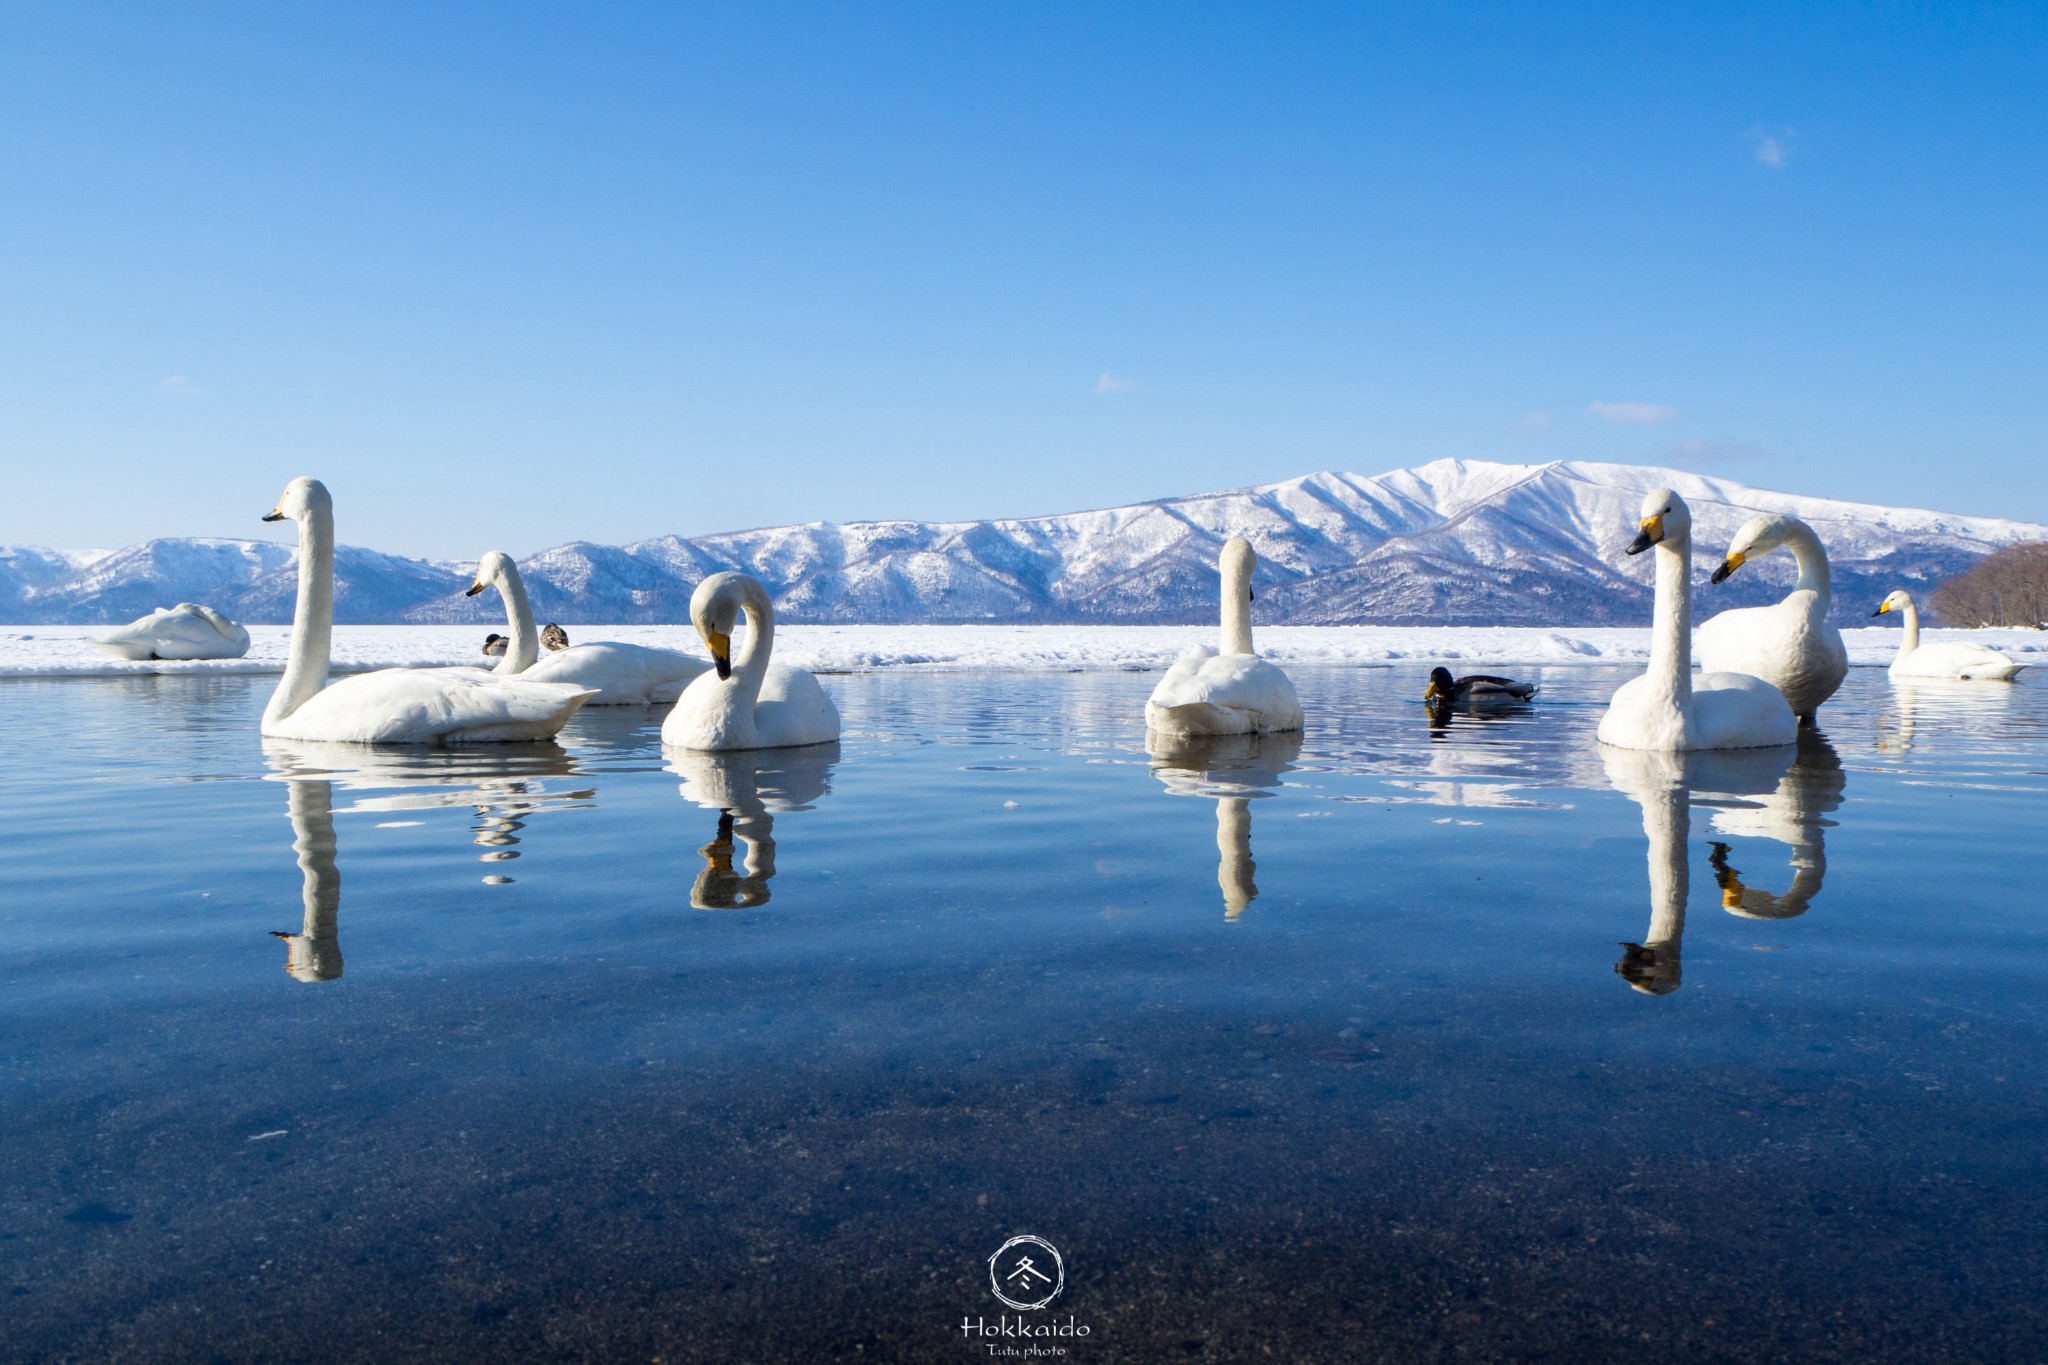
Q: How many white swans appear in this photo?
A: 8